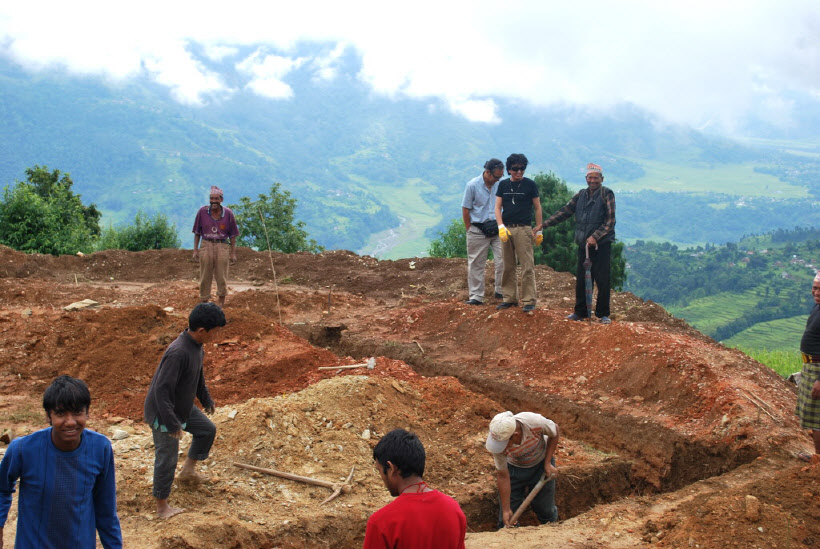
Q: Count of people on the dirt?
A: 9